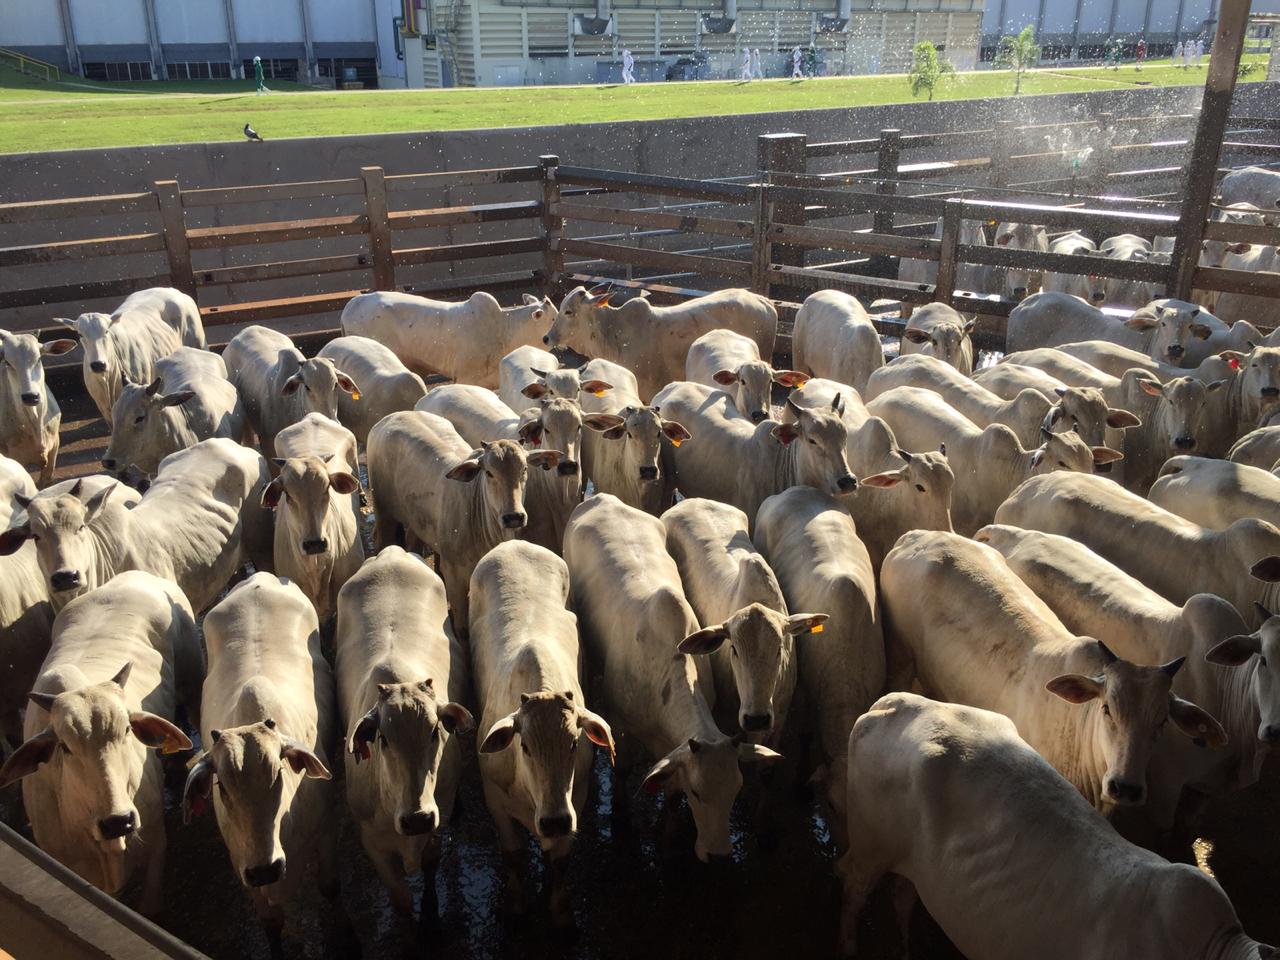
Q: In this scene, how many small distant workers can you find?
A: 13